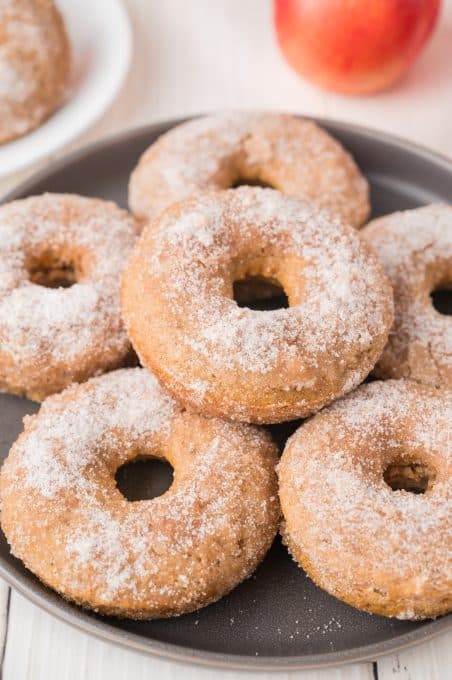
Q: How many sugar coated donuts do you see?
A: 7